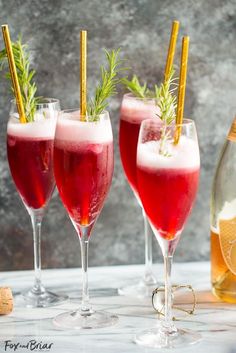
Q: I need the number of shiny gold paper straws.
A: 4